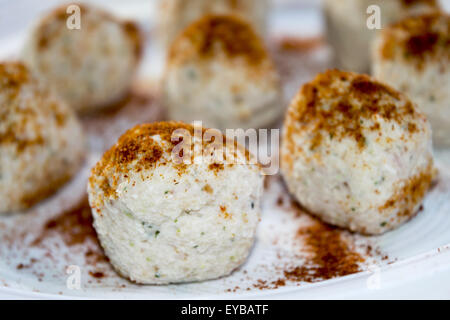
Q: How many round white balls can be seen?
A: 8